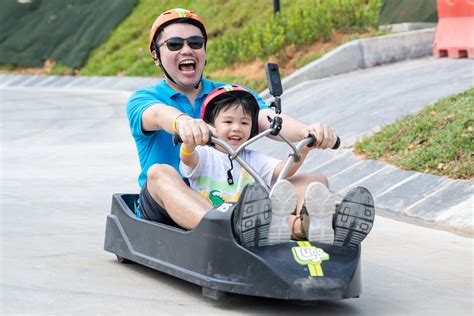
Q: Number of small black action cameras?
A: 1